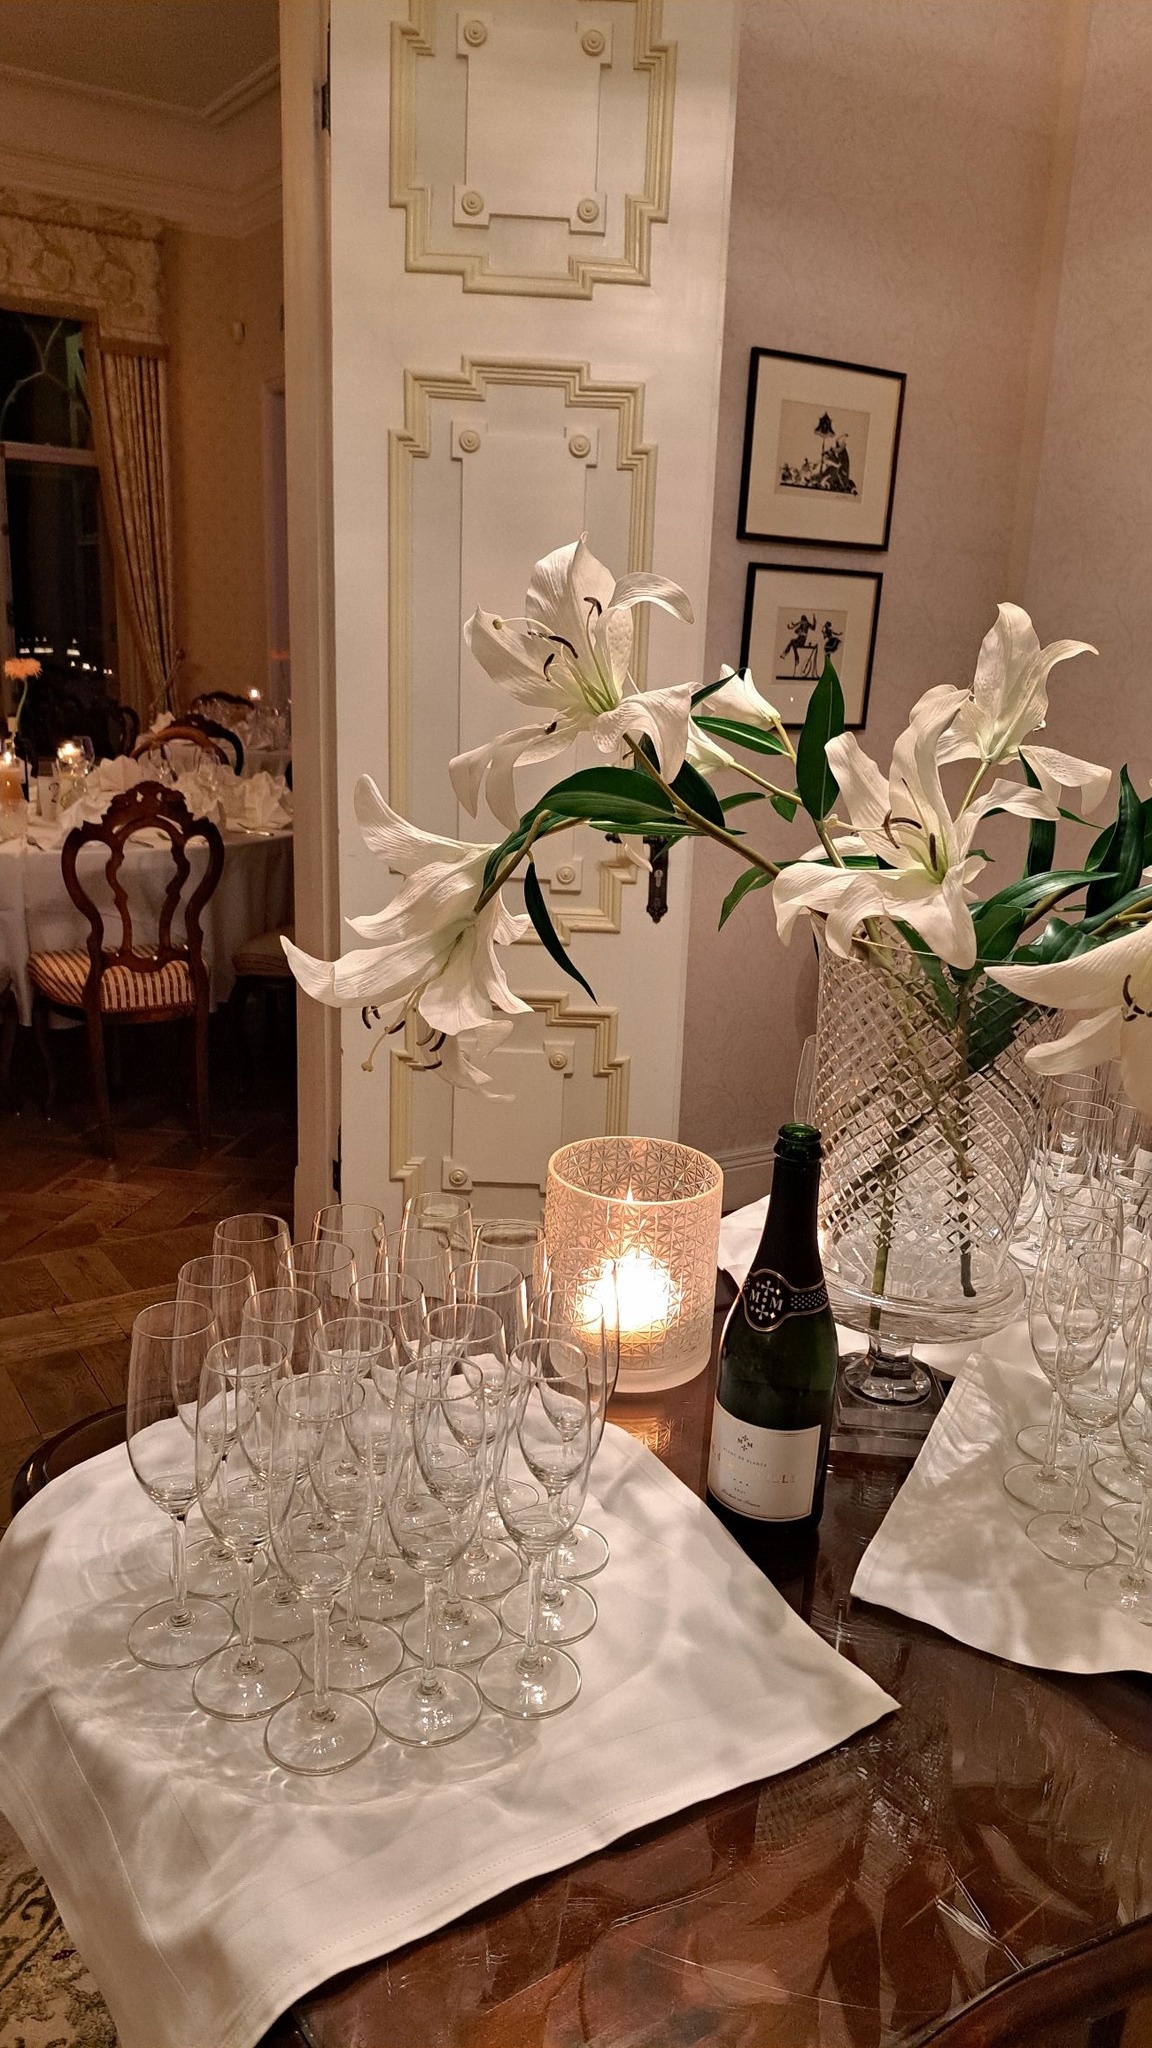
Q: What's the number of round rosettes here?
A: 9